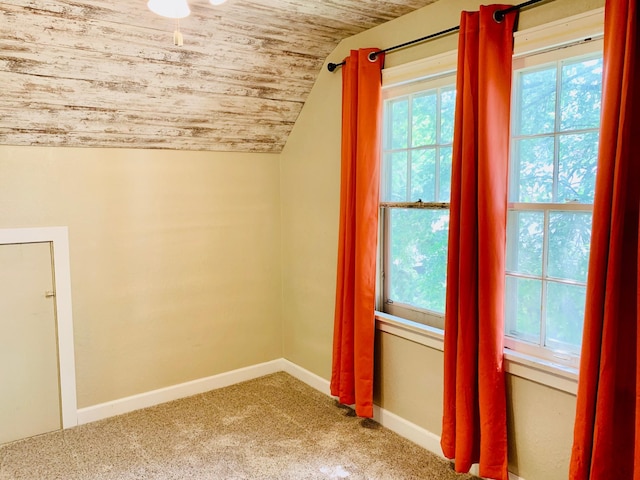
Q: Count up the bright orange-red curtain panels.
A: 3